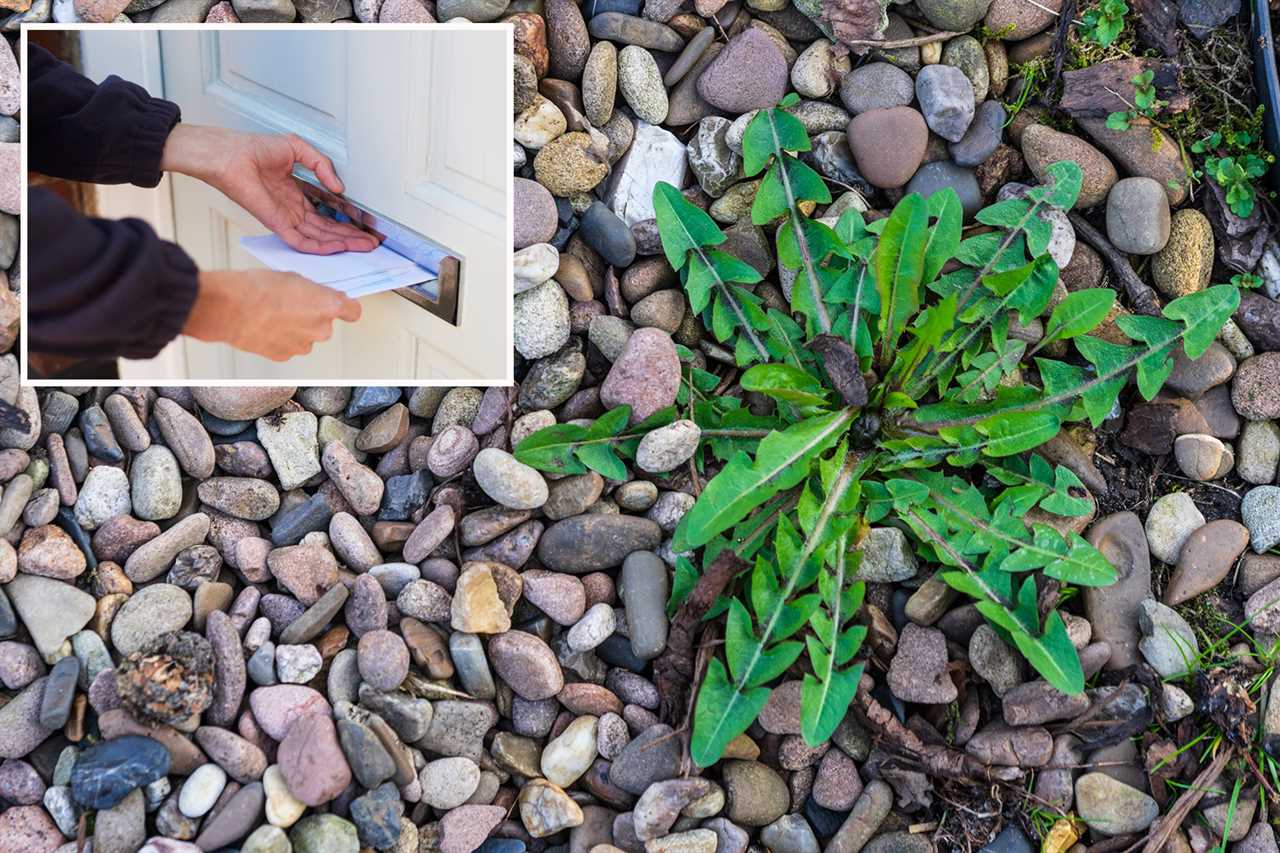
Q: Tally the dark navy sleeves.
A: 2